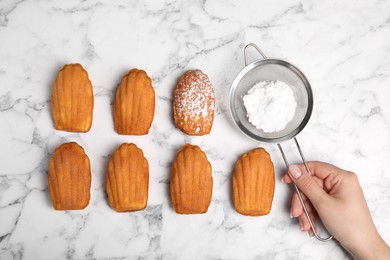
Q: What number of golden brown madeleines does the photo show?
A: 7